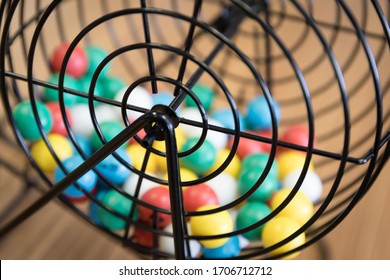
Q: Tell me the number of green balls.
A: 12